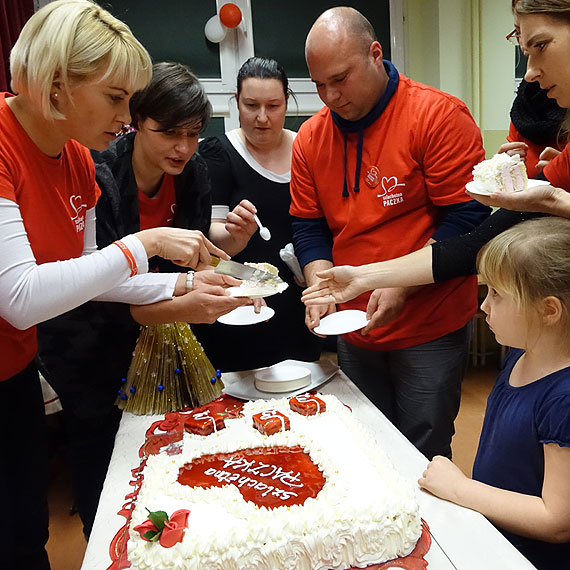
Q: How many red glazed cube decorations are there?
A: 3